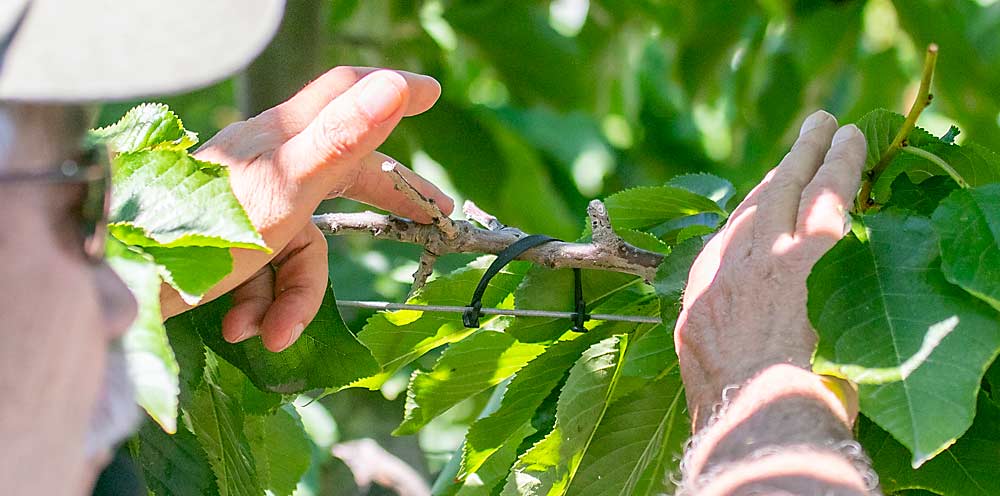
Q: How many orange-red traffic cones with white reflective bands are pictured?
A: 0